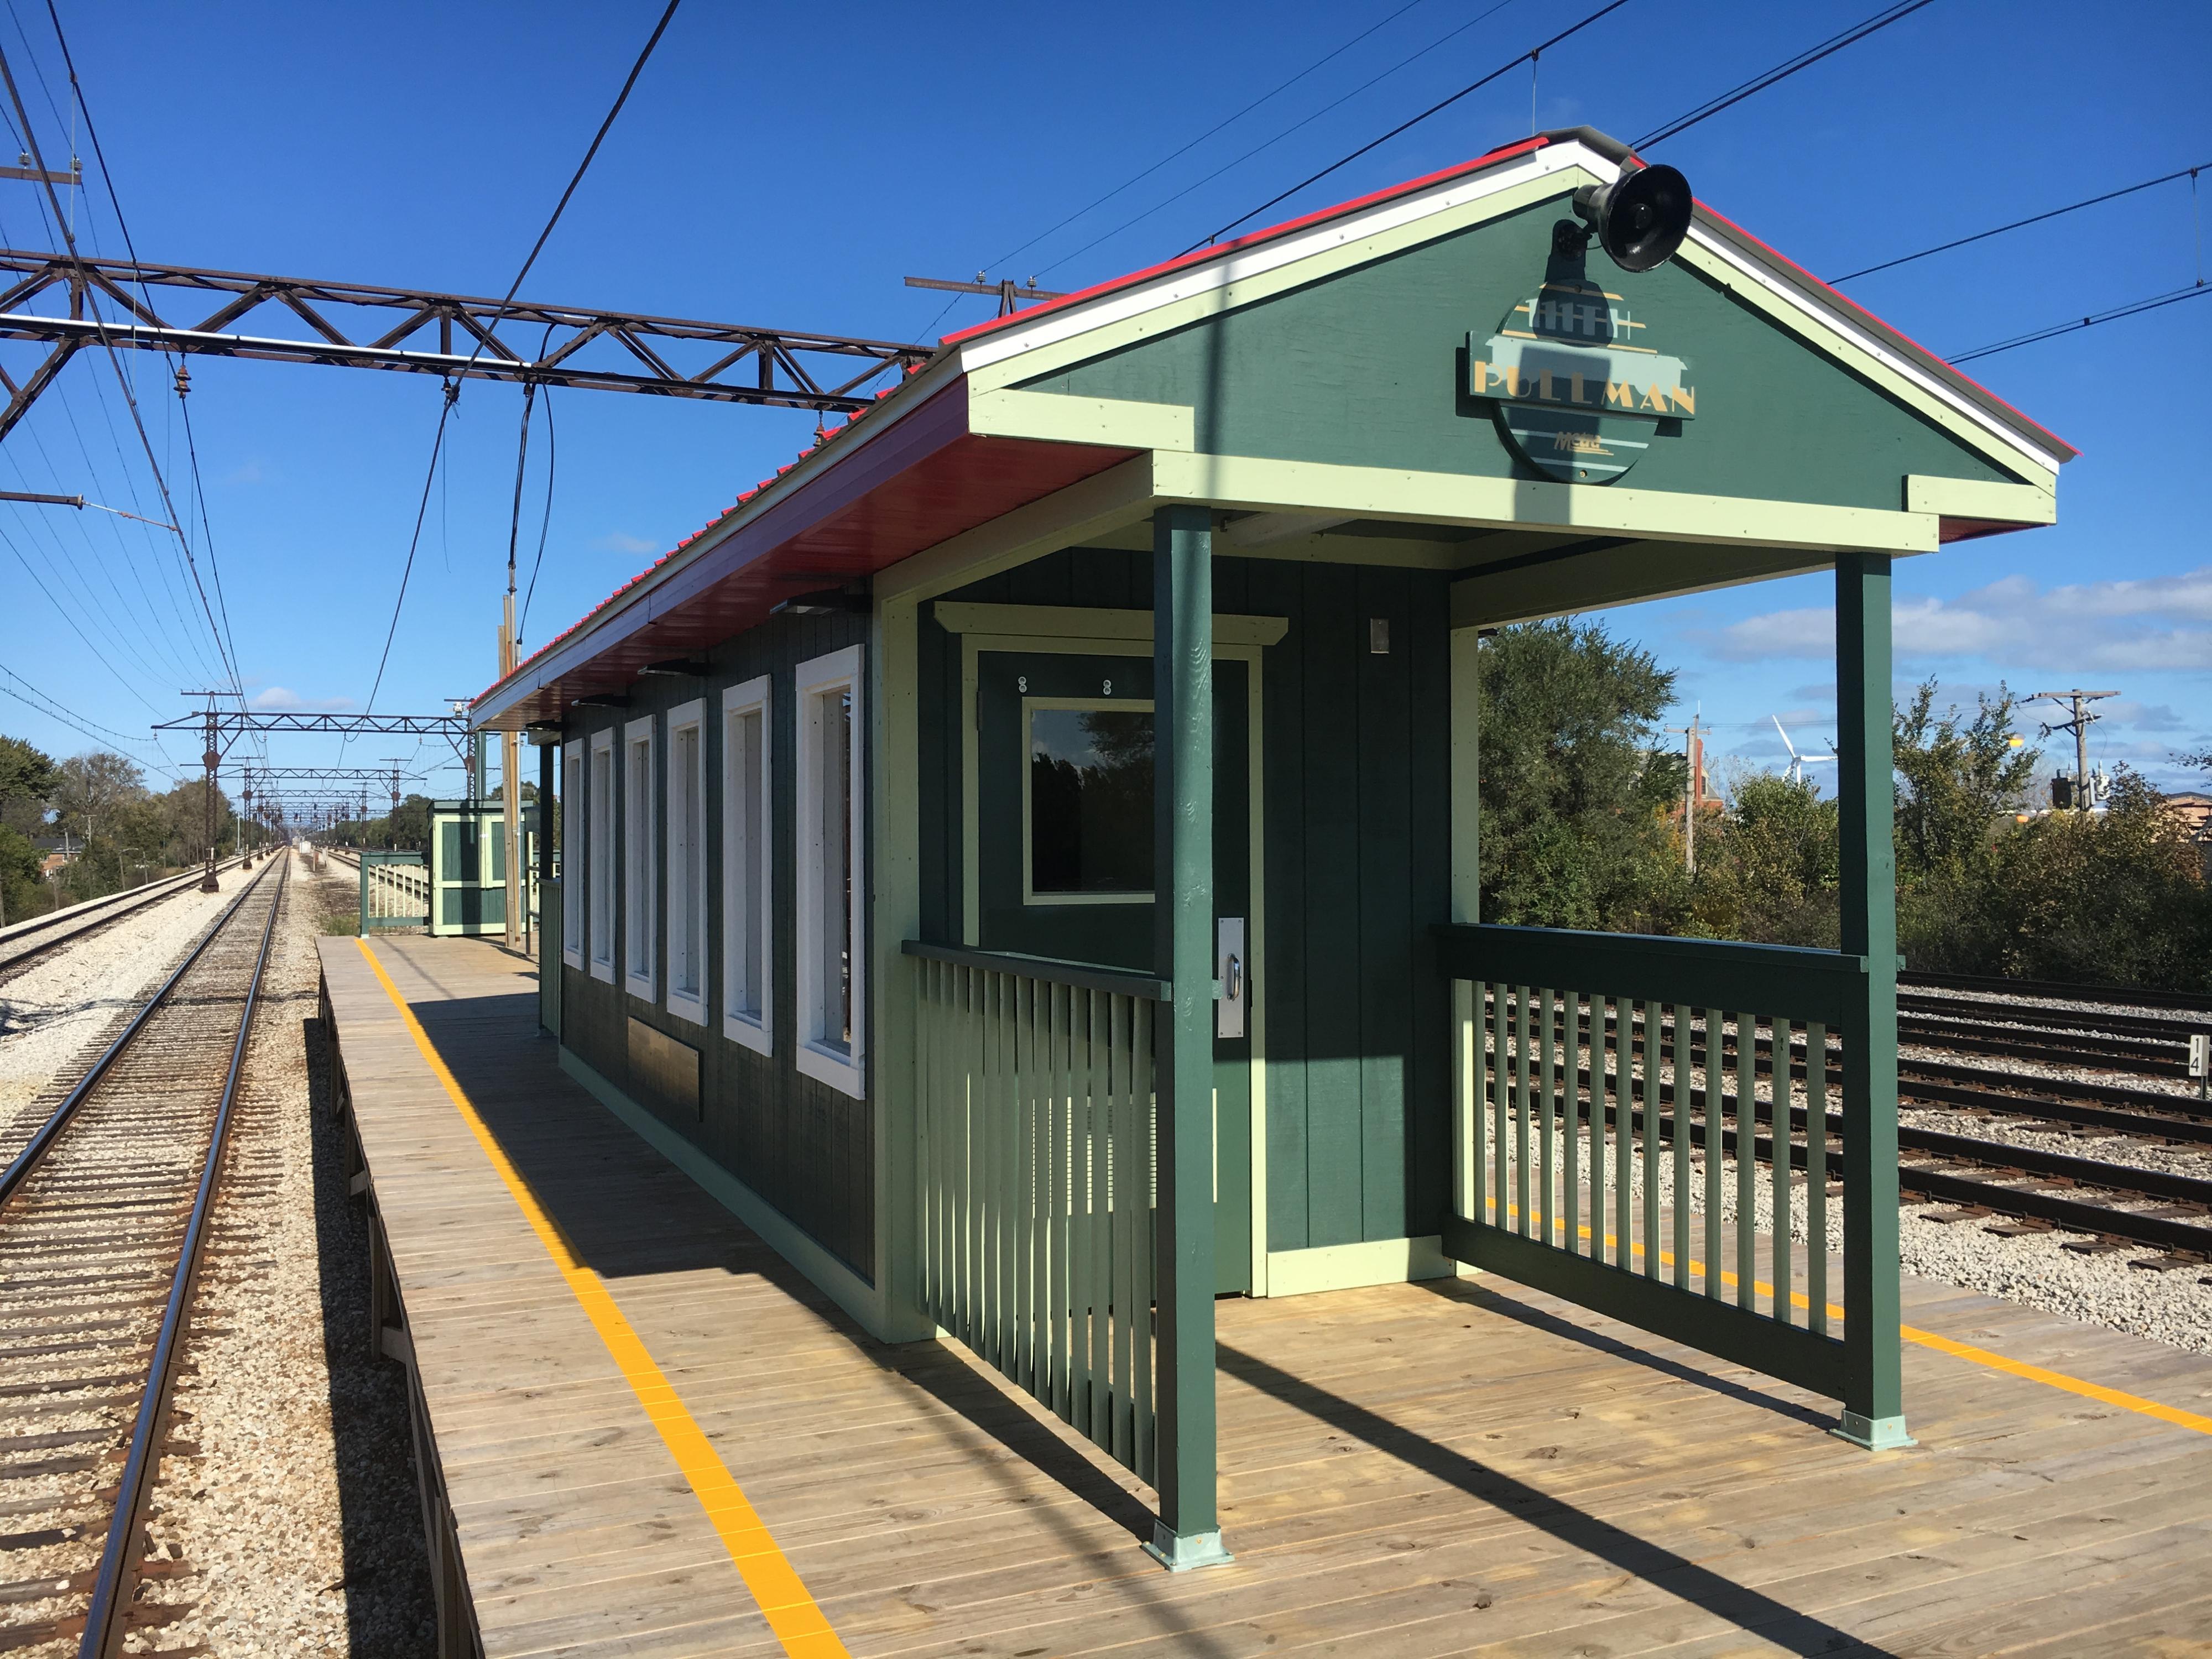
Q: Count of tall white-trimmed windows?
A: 6